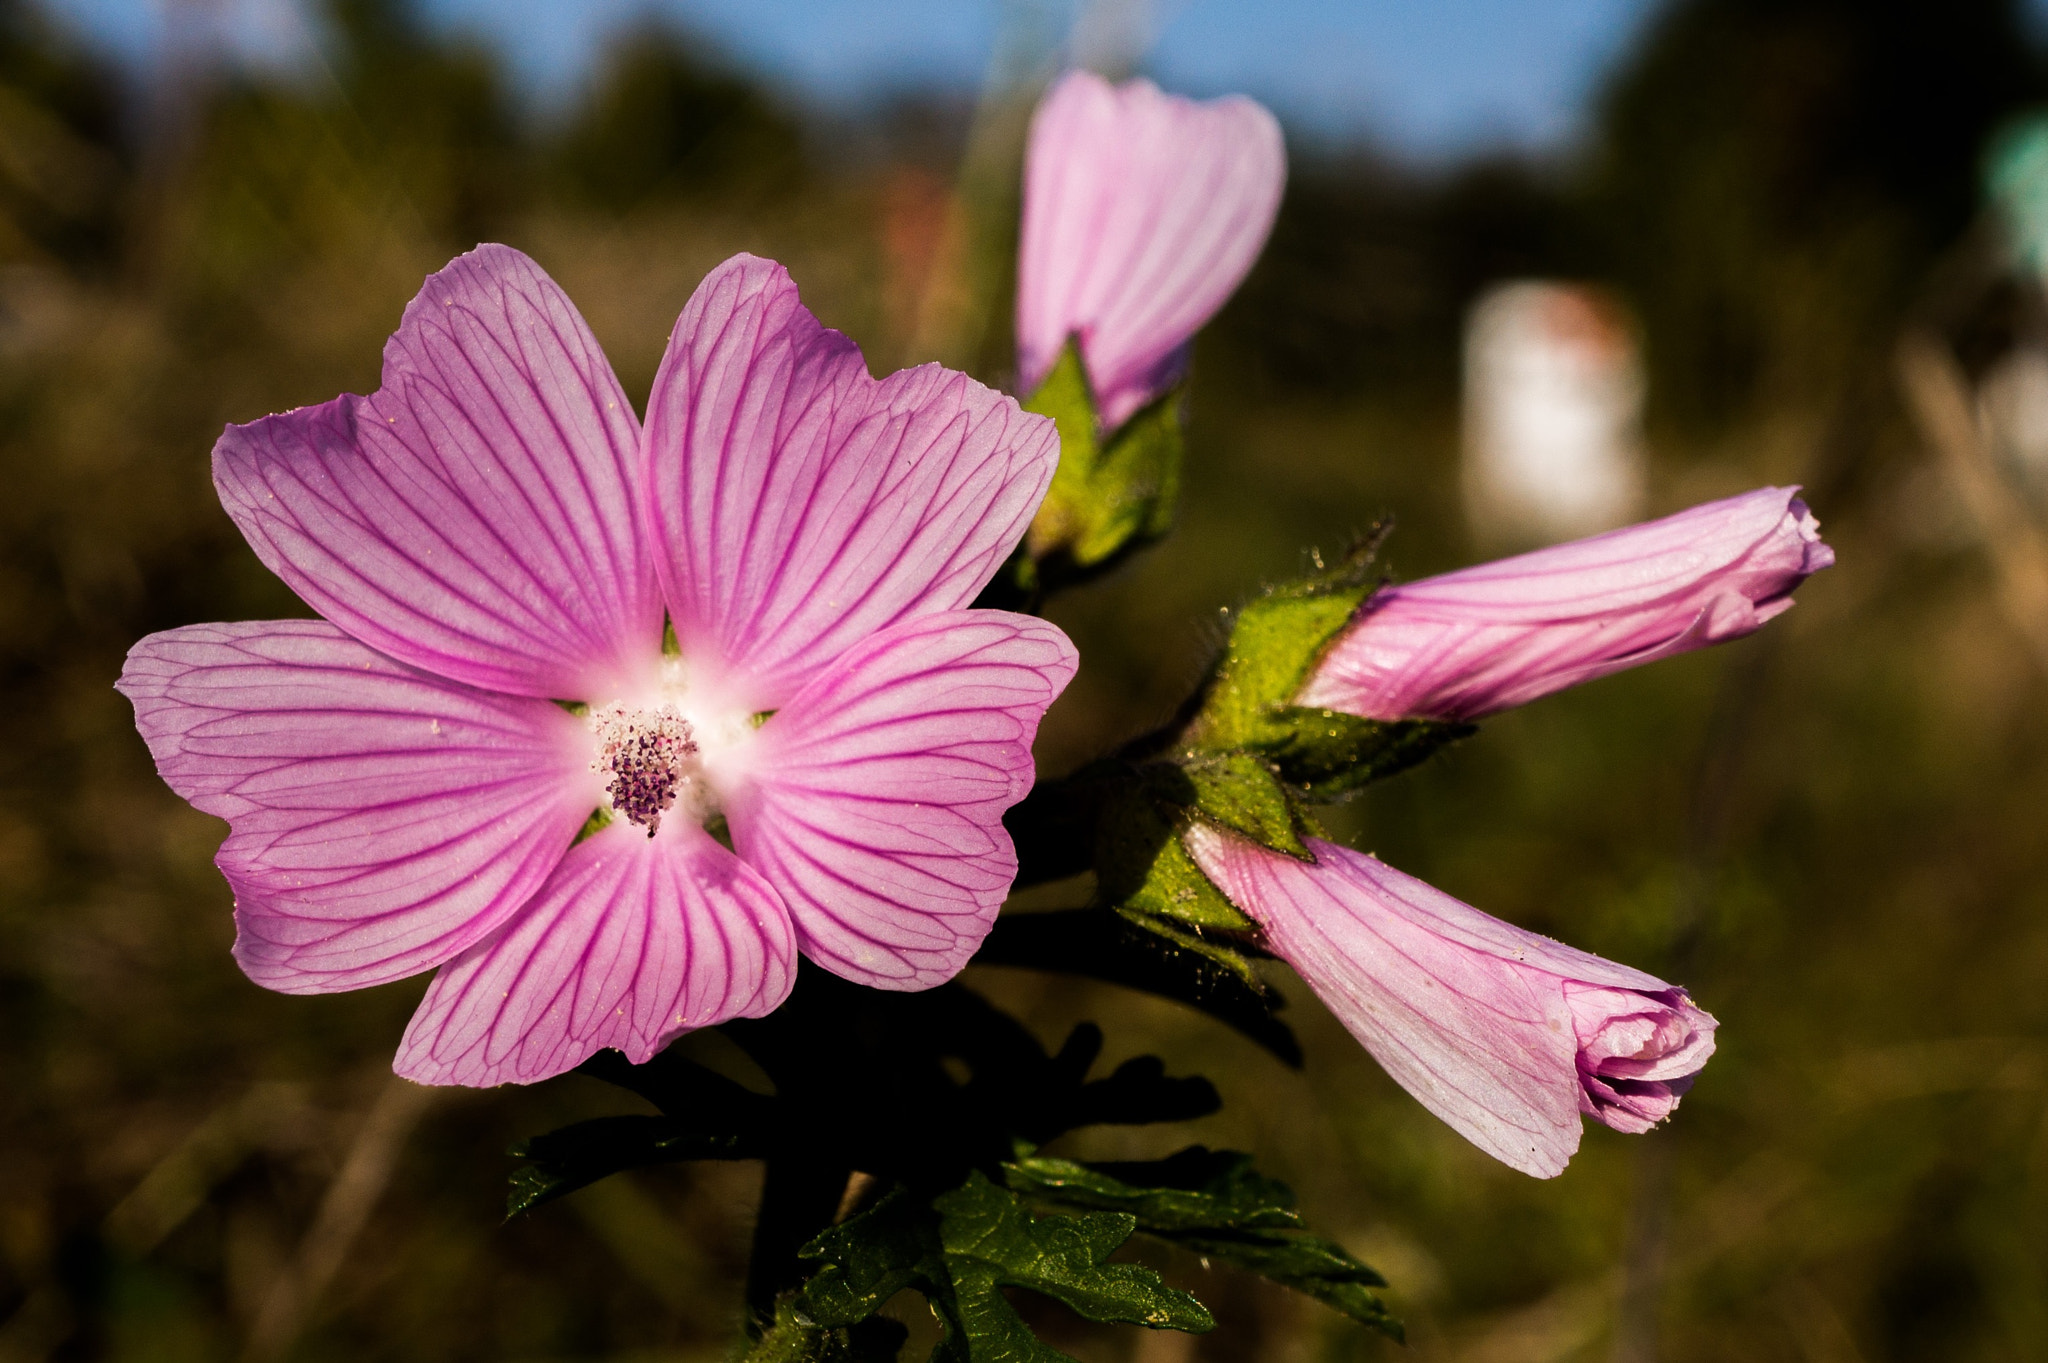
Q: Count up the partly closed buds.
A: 3